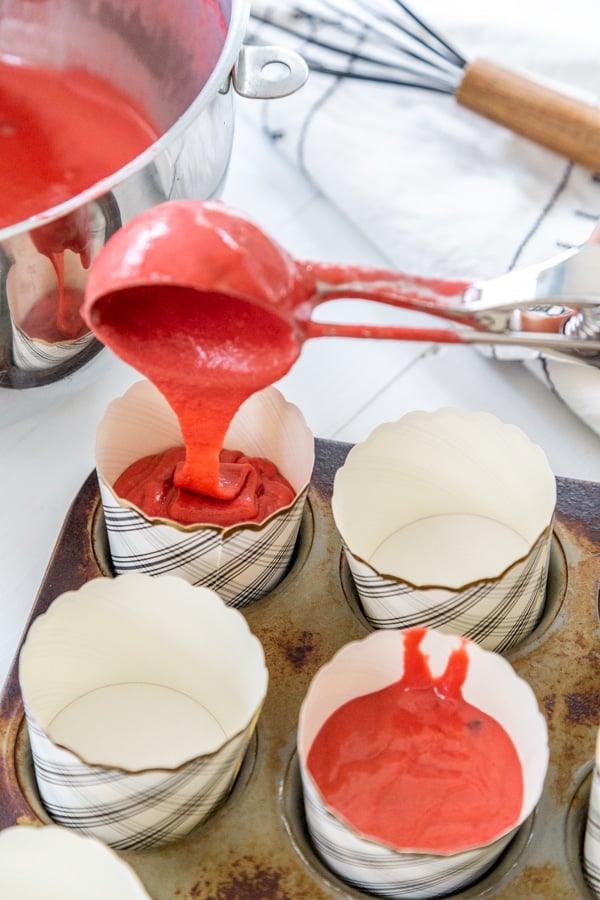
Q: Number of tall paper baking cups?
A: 6